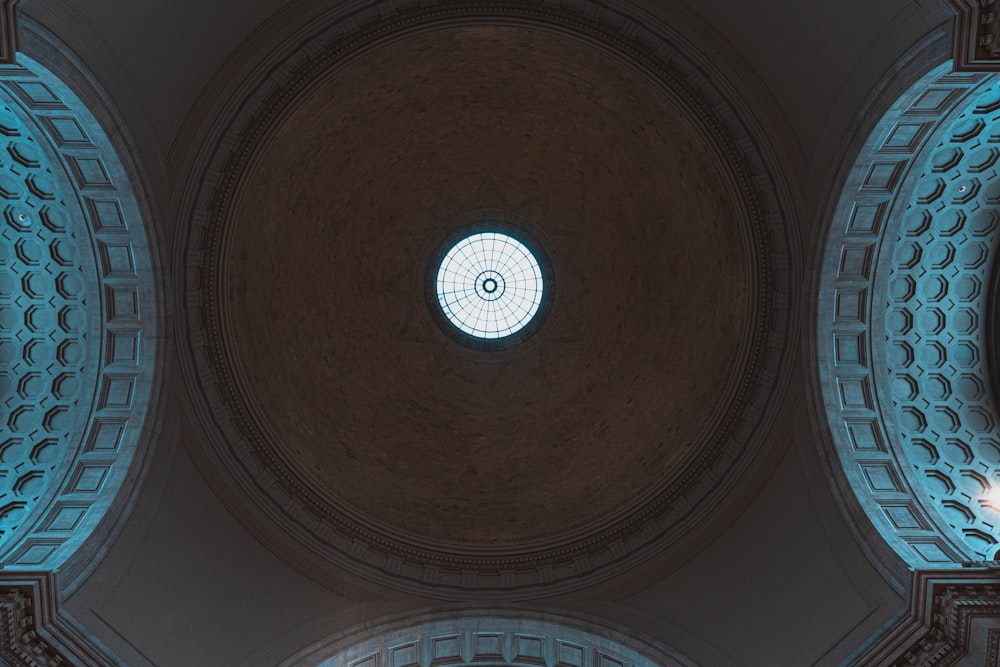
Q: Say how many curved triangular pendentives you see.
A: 4